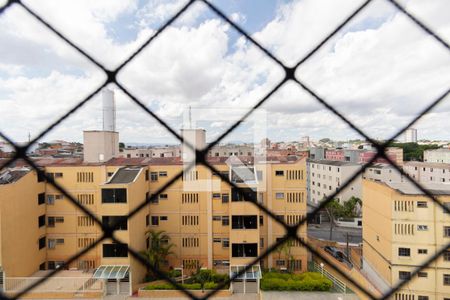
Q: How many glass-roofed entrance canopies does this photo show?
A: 2